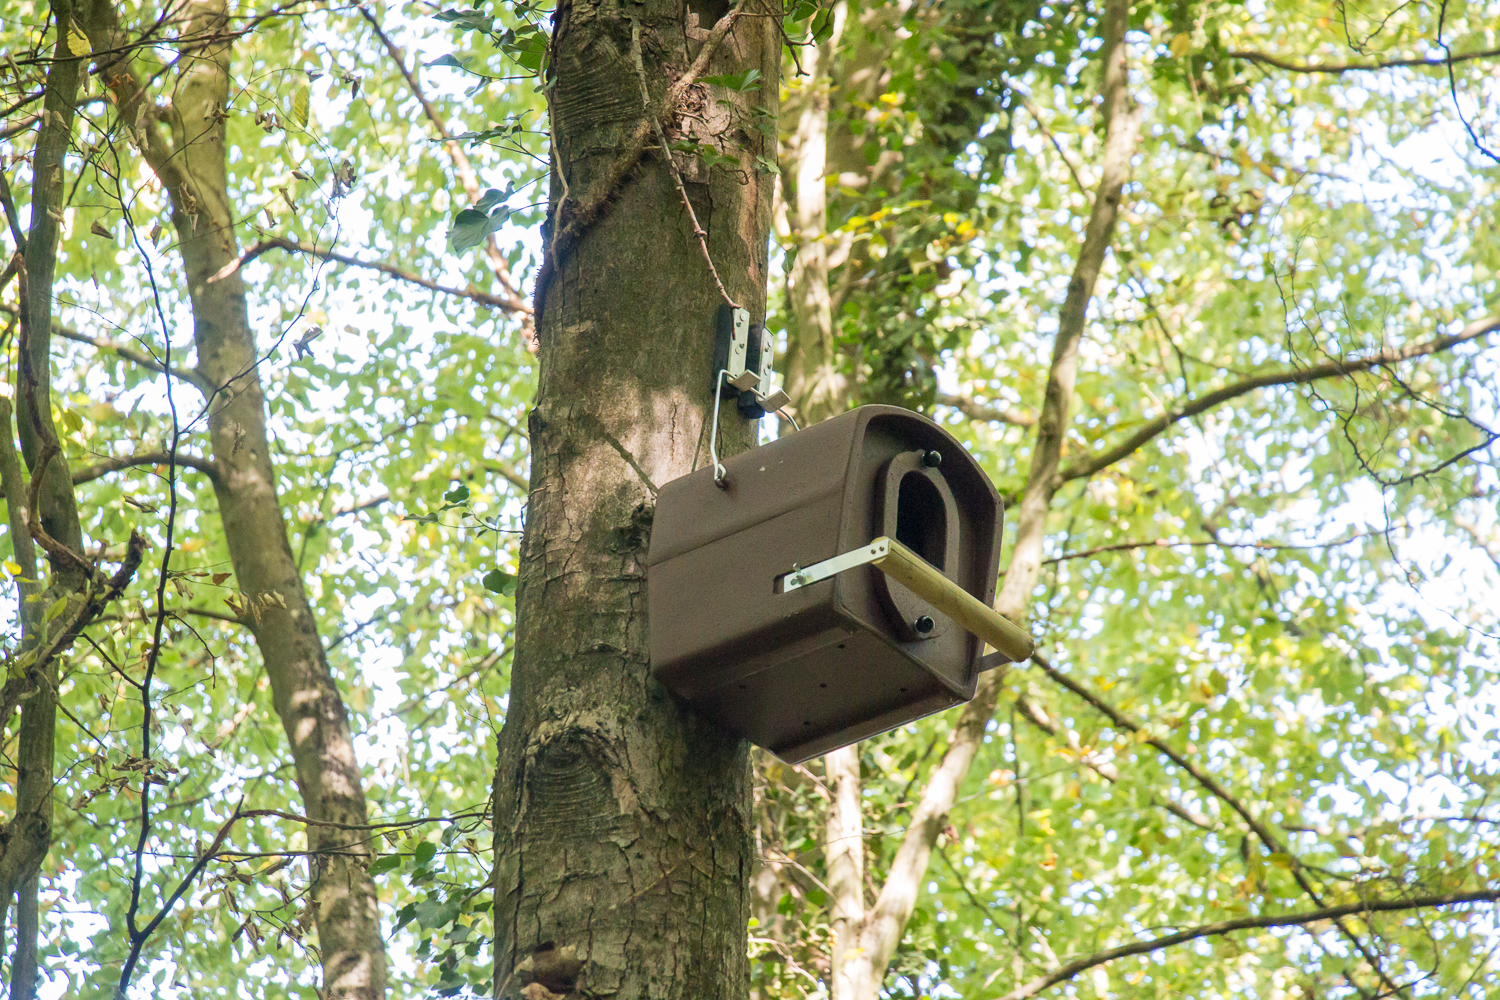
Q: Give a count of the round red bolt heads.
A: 0